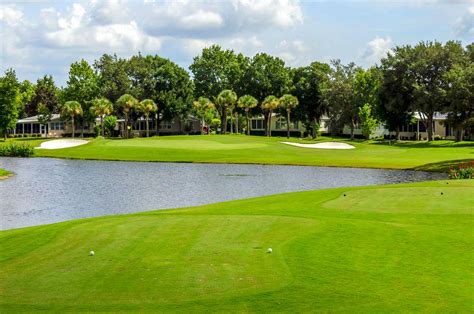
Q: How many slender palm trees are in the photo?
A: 9